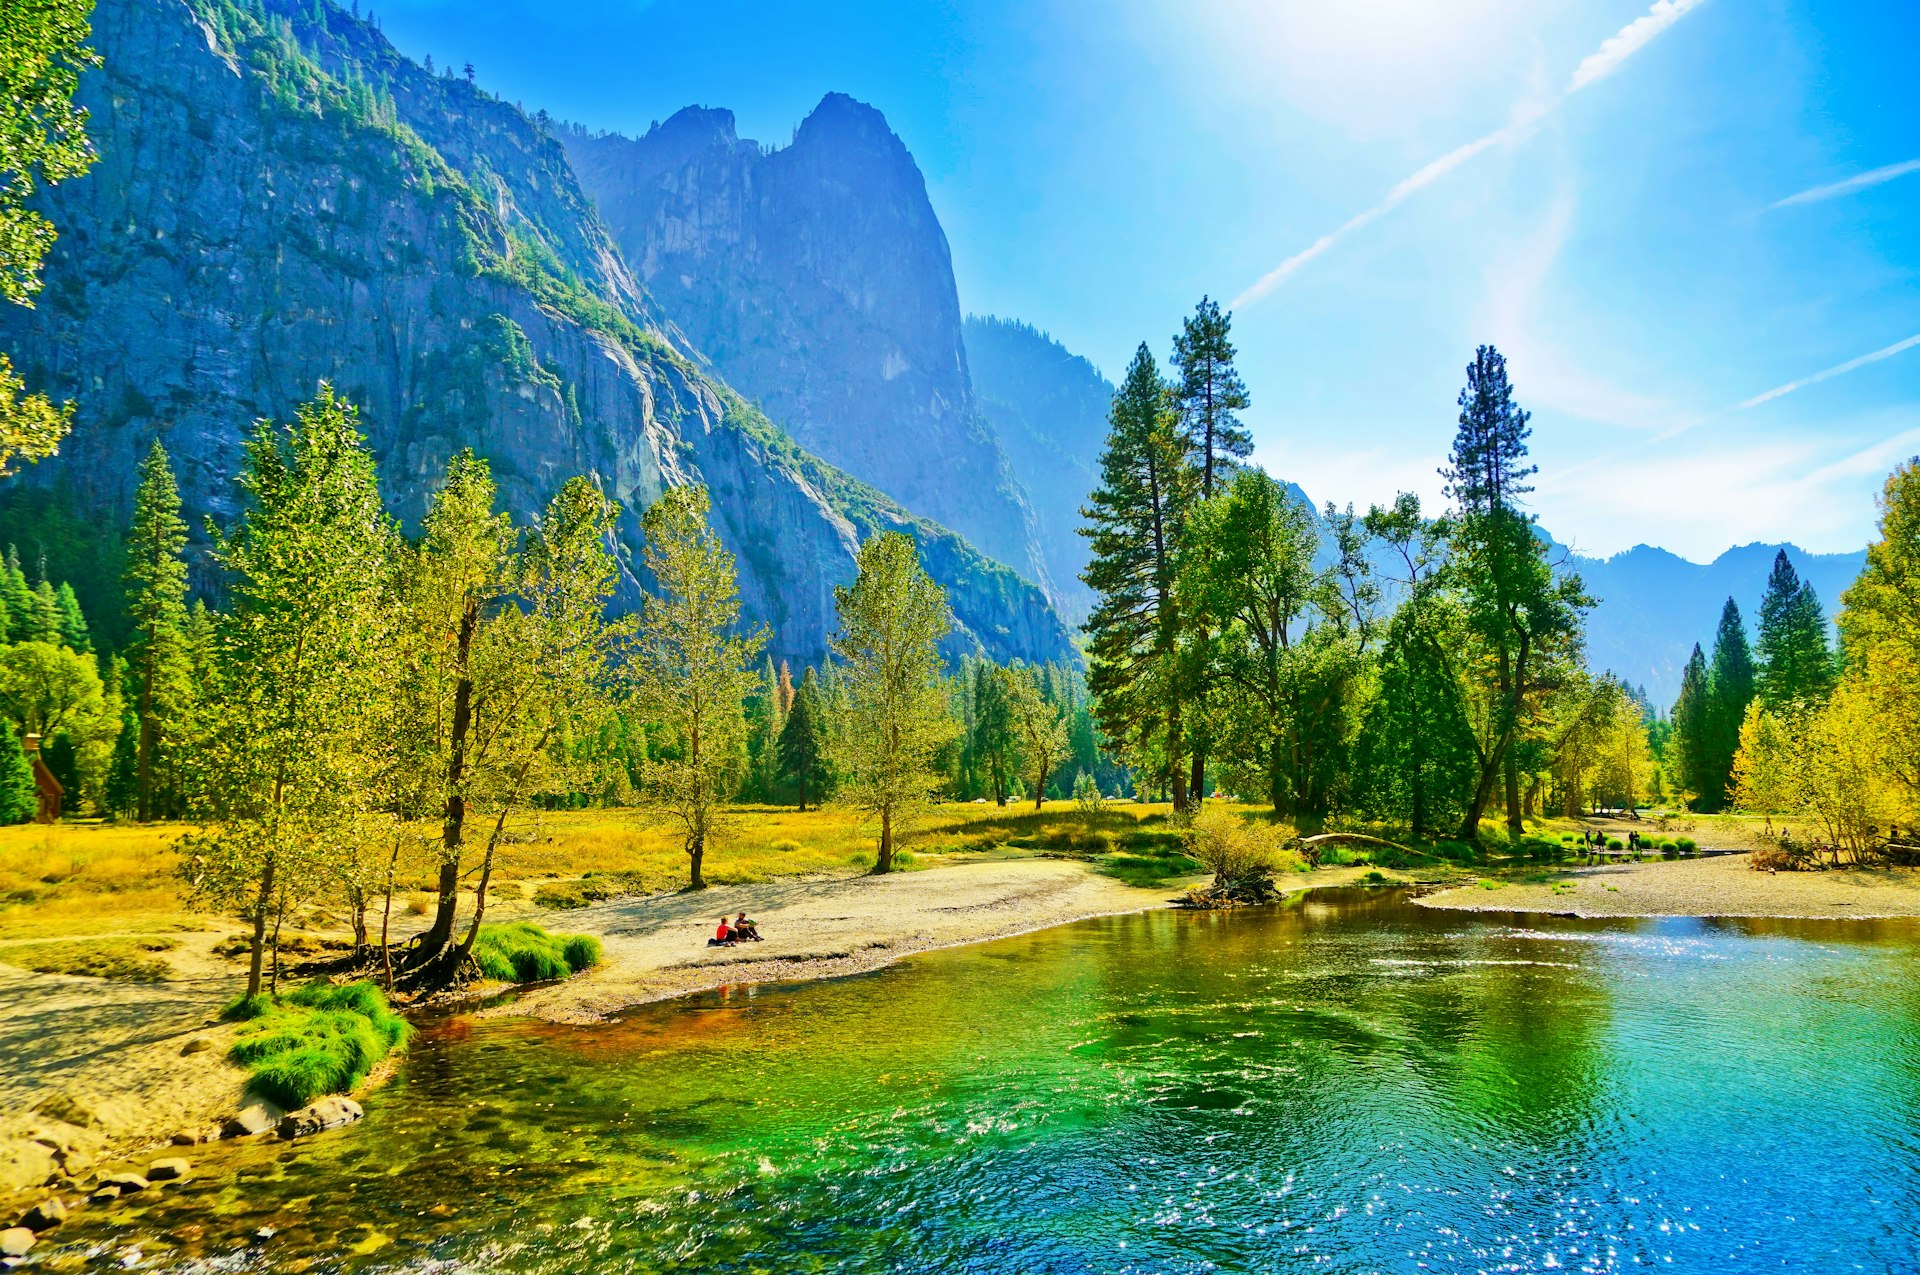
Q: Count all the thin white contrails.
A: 3